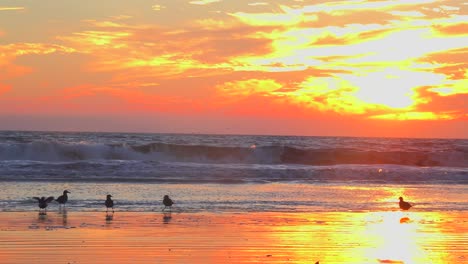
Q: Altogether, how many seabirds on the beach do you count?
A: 5